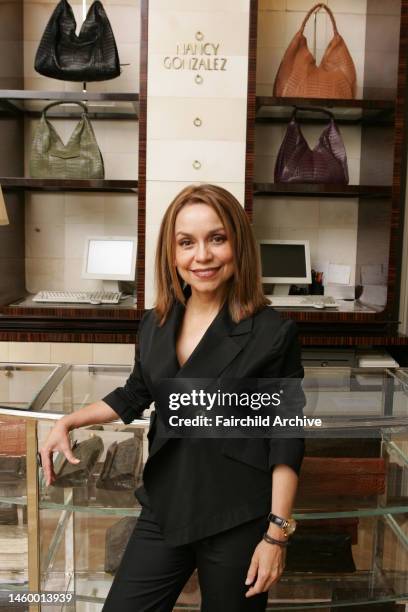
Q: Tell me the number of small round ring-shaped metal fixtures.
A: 4